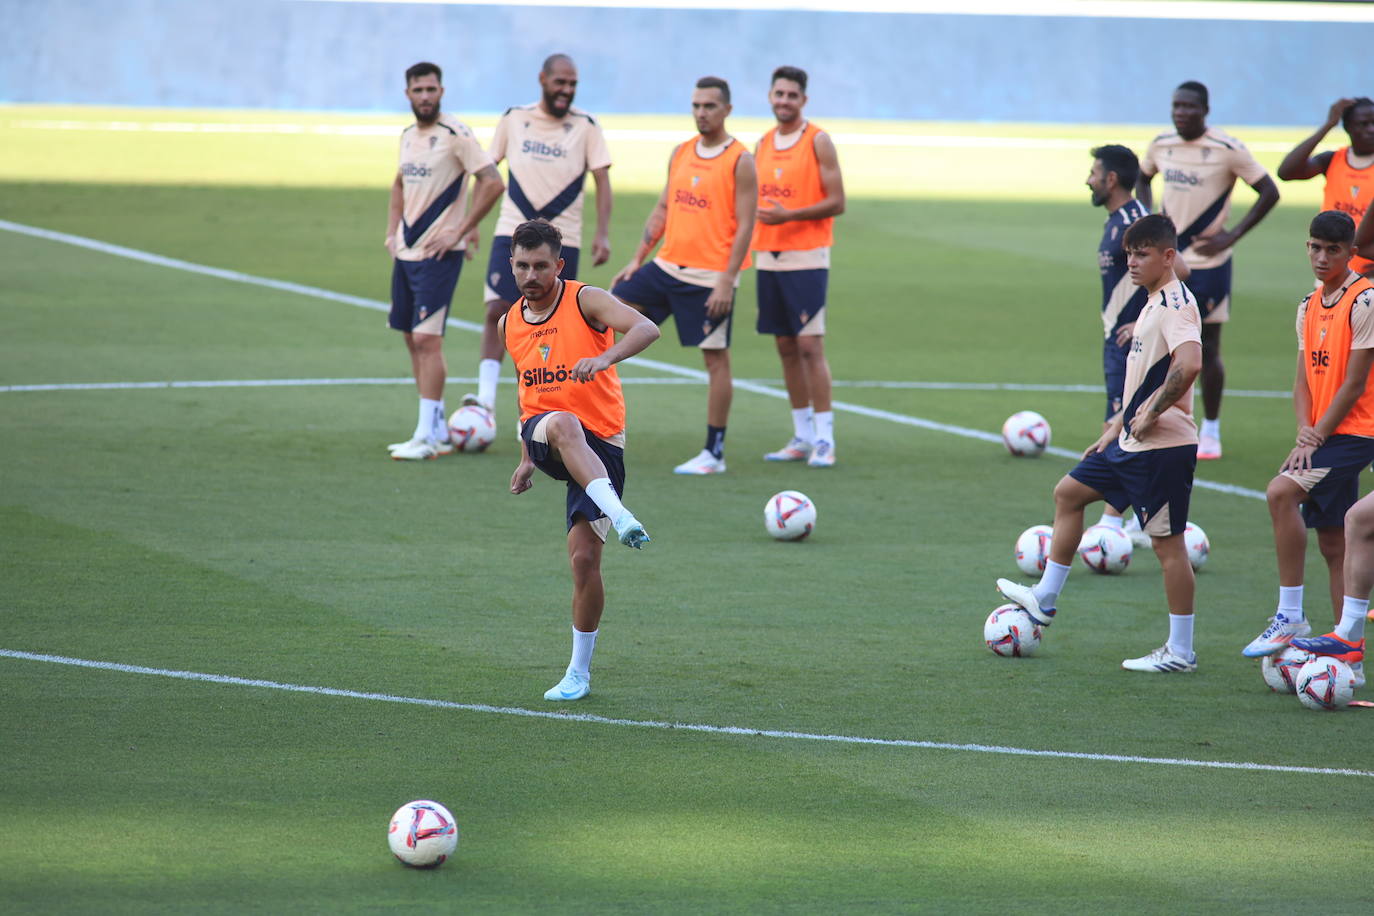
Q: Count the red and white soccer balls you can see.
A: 10